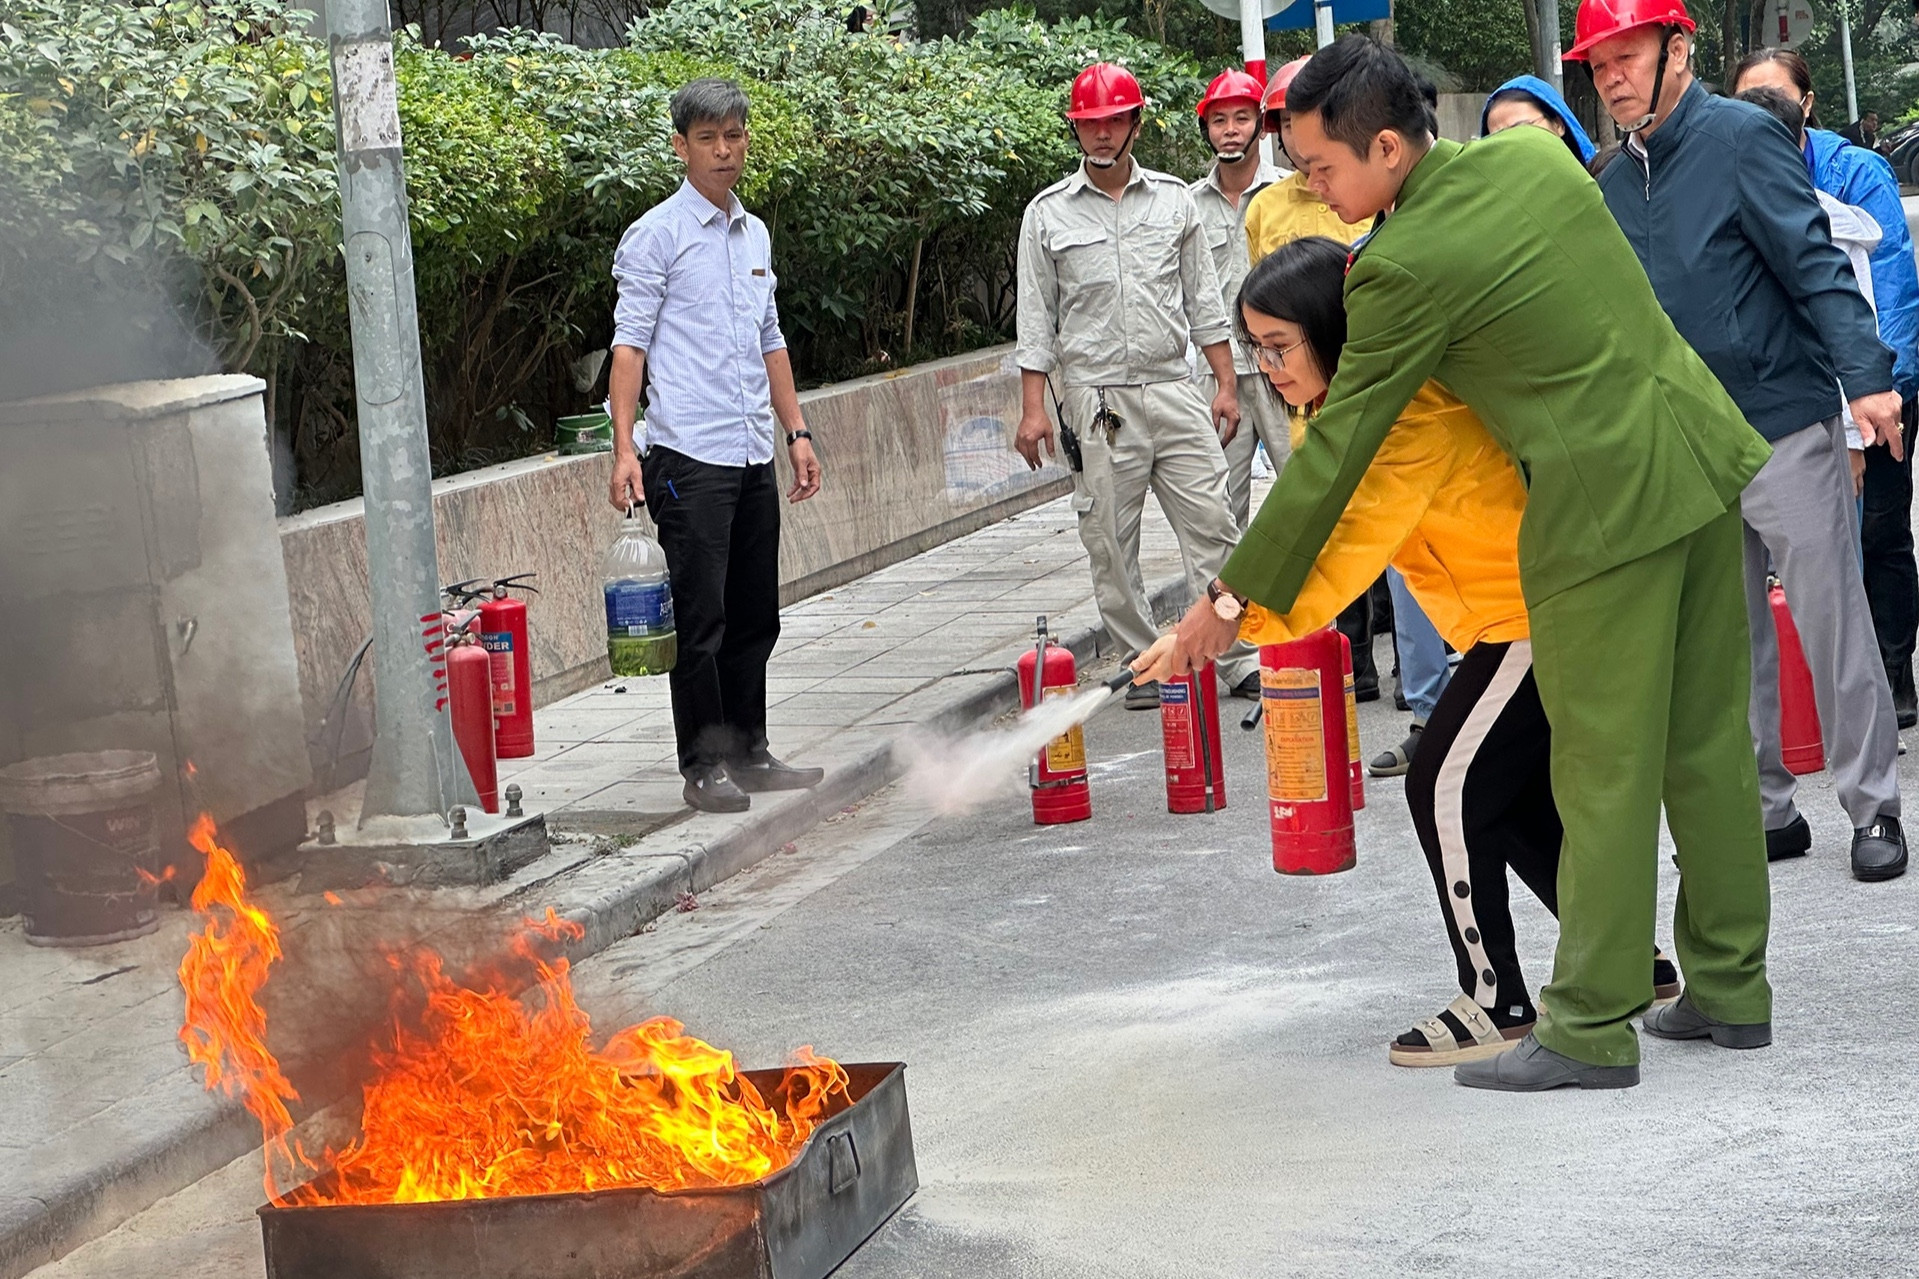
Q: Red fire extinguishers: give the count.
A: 8